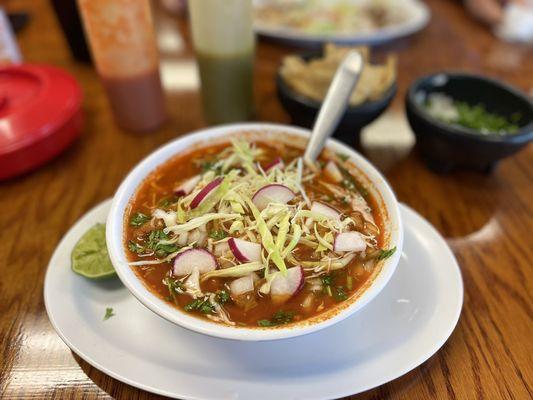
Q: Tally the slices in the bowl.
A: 9